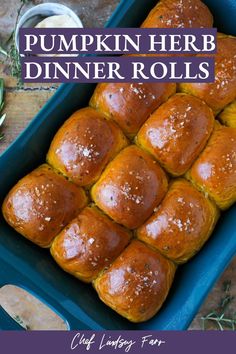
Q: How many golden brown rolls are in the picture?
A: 12